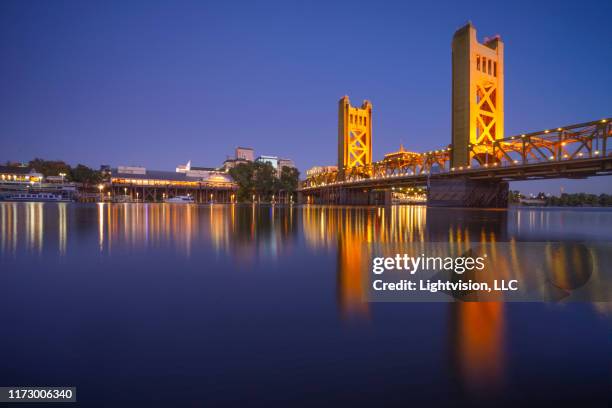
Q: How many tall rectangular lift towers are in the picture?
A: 2